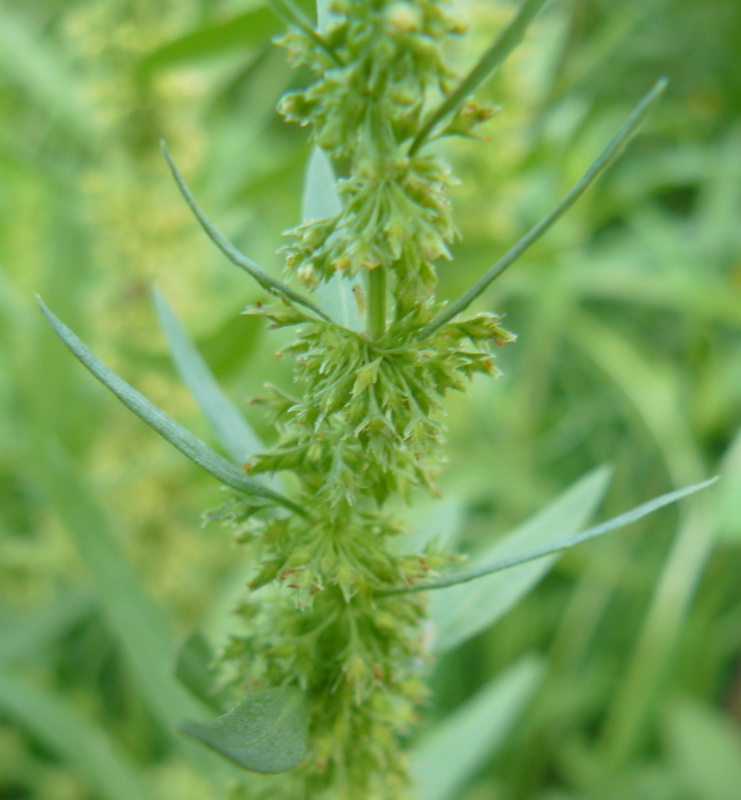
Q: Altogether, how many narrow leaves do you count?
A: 6